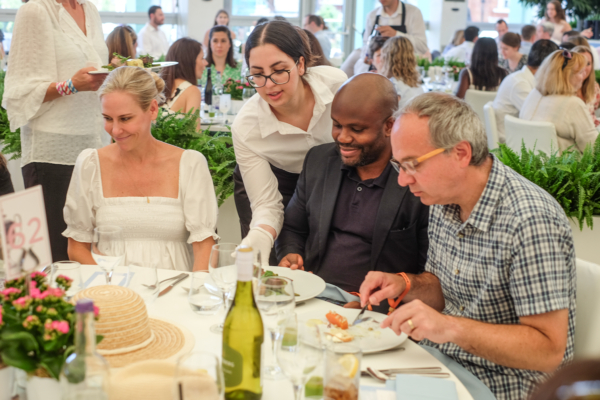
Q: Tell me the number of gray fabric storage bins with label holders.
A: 0